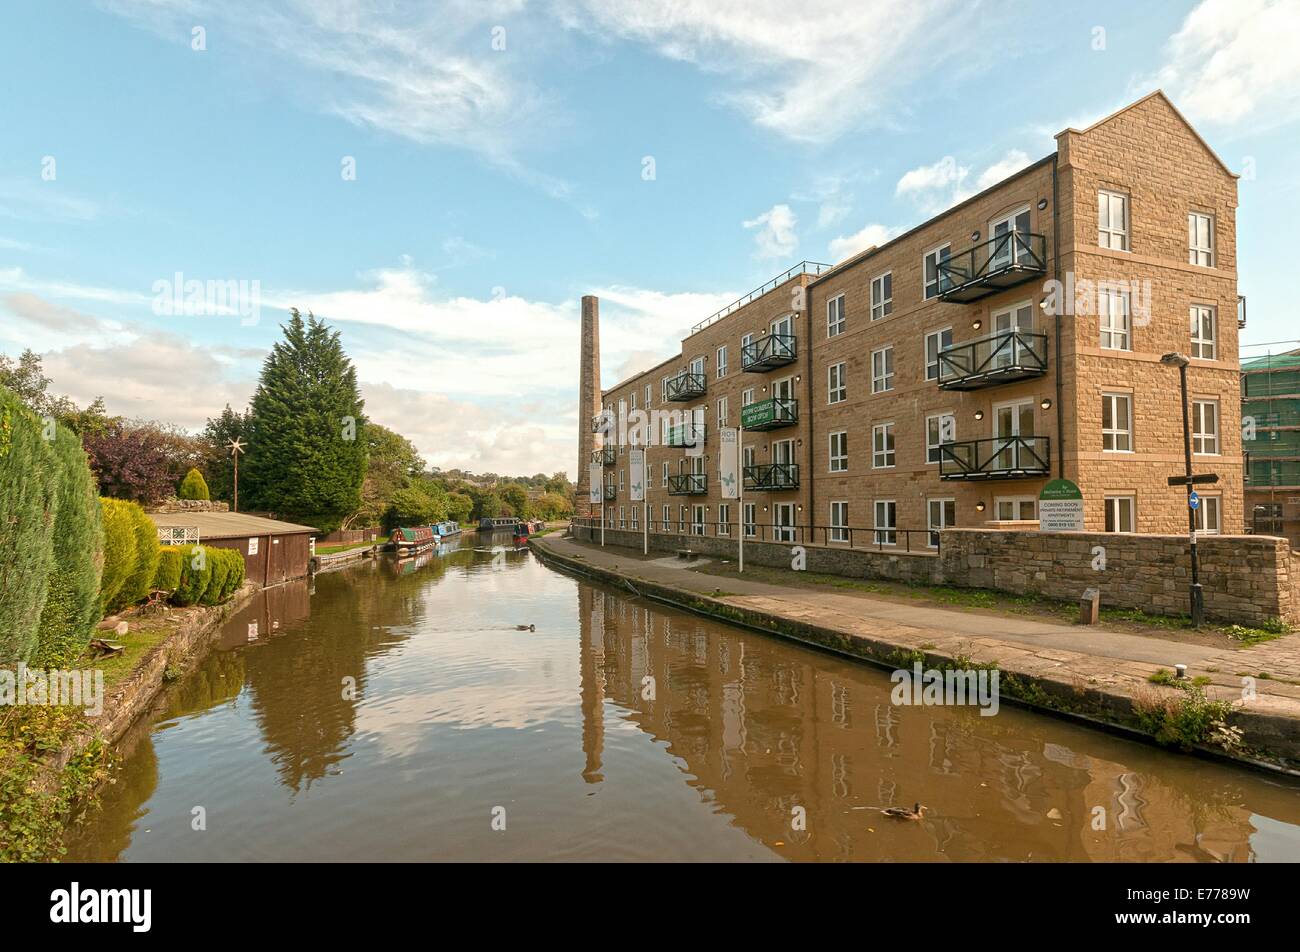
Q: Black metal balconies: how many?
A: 12